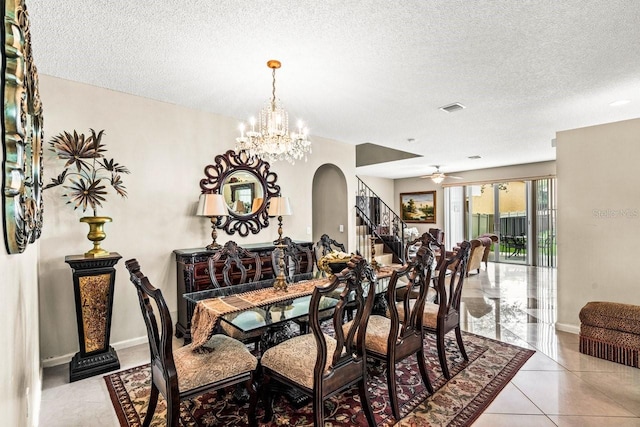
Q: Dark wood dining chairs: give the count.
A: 8